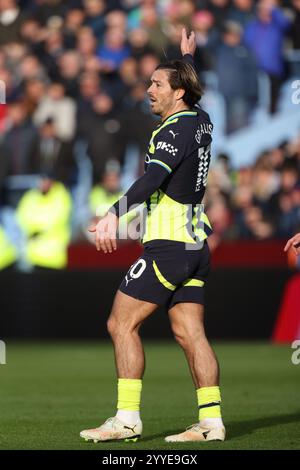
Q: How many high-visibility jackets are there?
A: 3